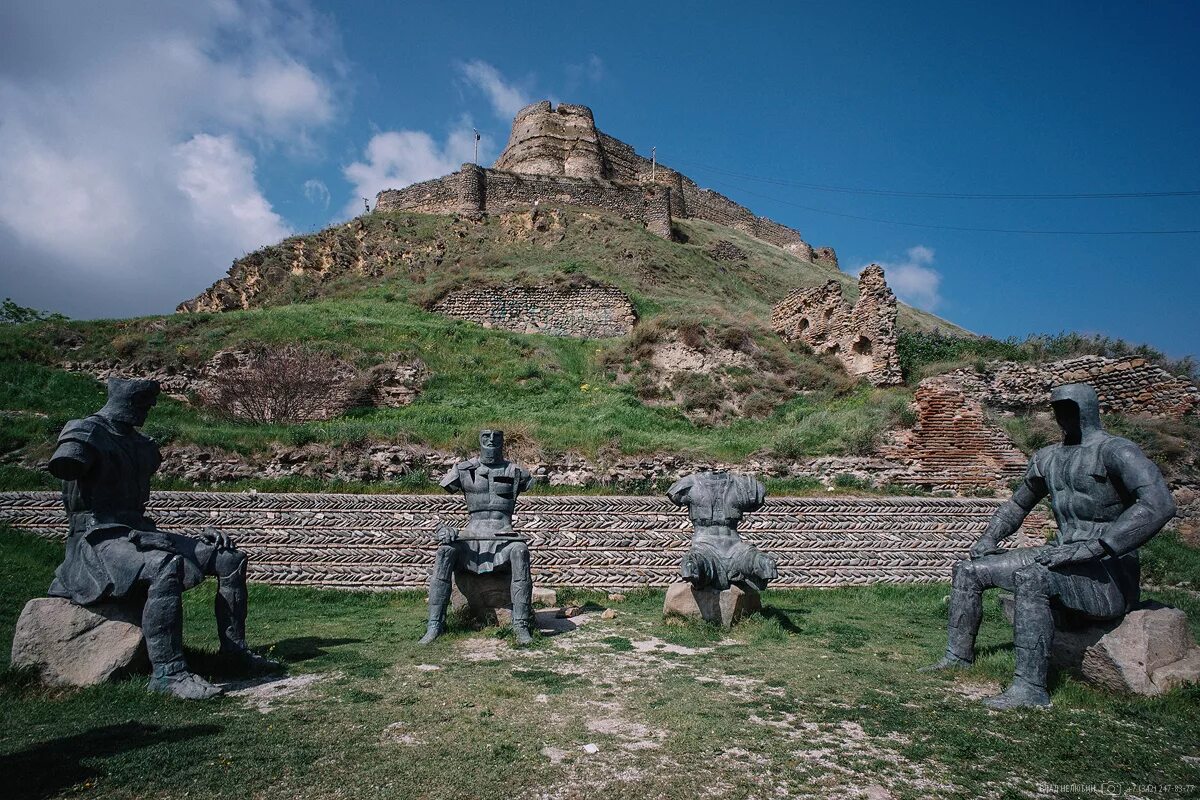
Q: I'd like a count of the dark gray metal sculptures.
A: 4